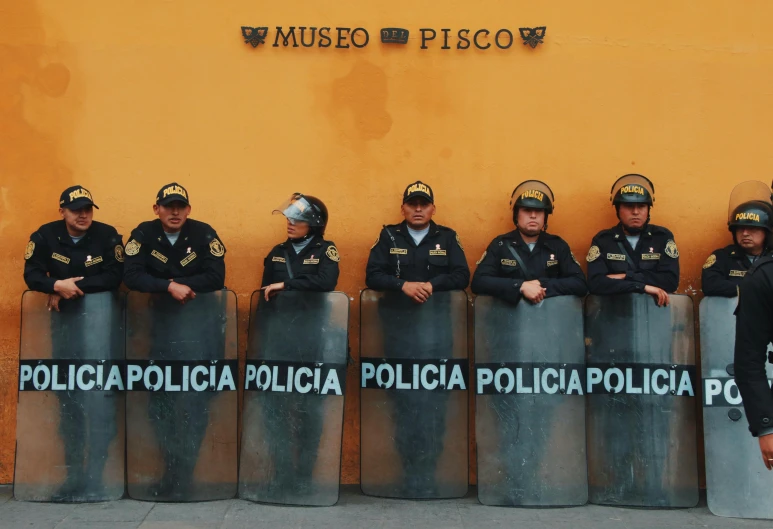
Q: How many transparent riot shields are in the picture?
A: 7